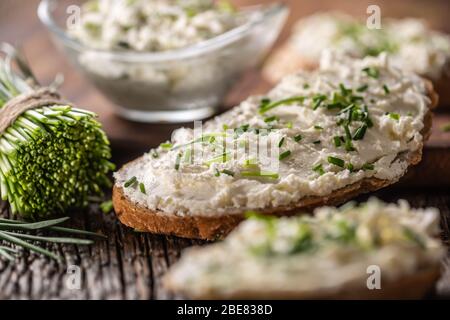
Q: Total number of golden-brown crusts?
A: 3